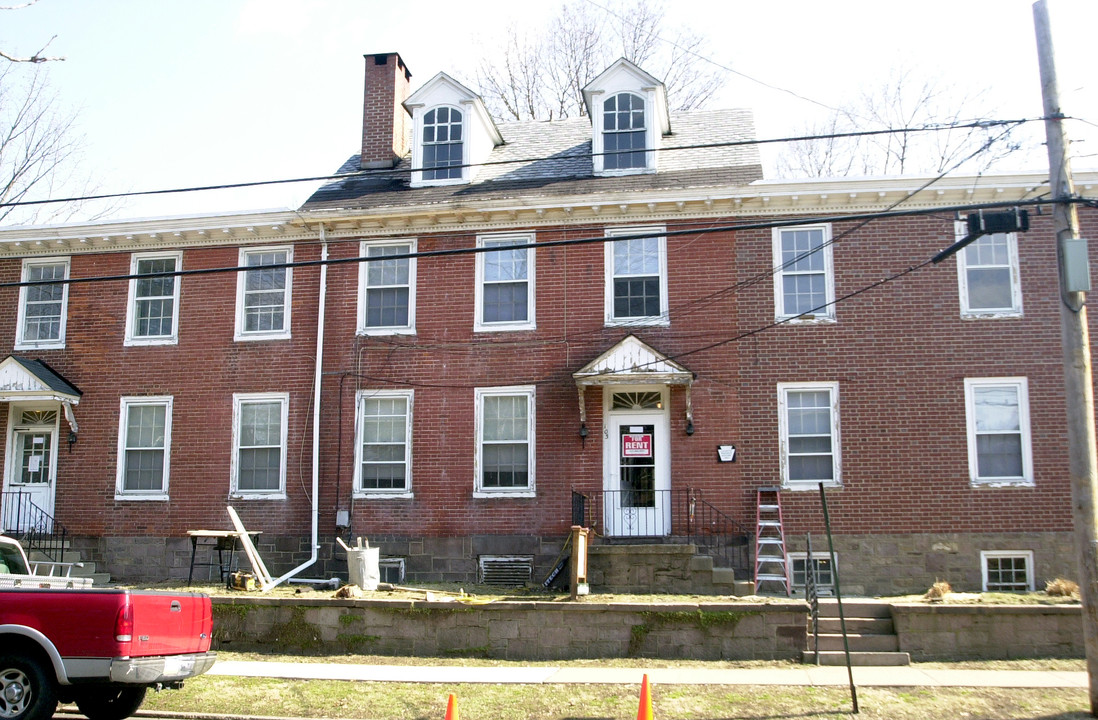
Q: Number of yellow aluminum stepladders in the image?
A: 0